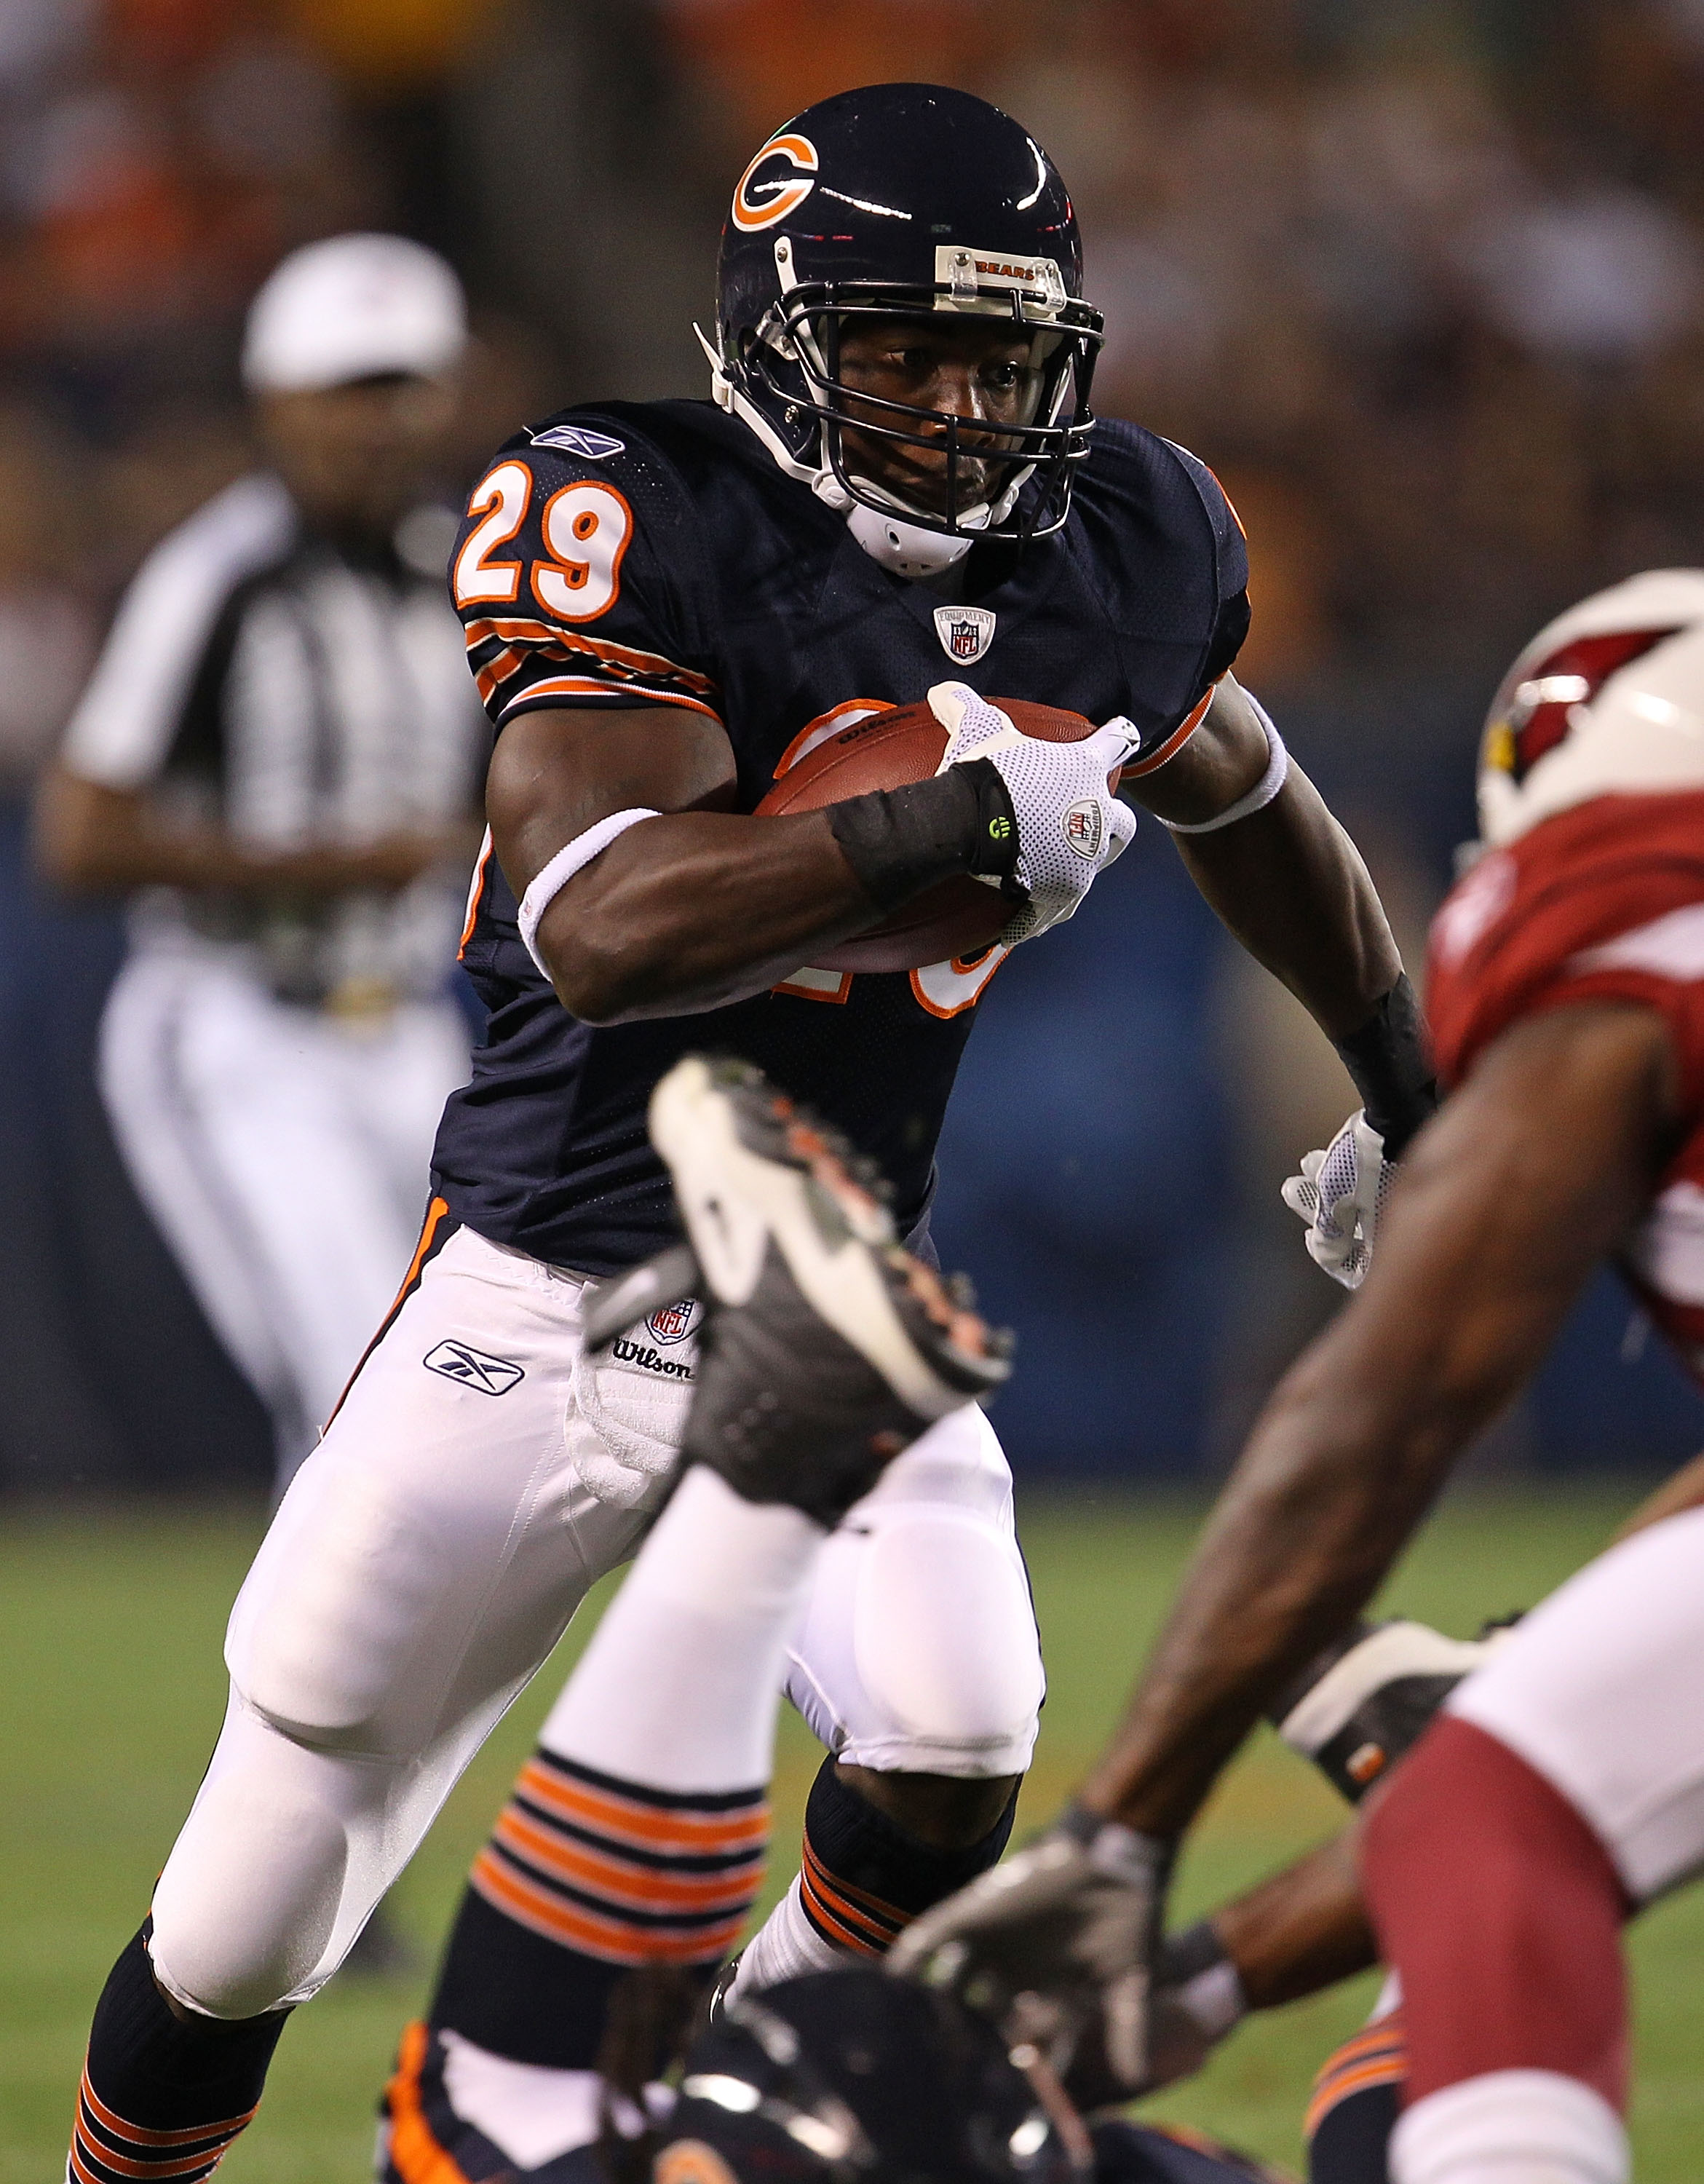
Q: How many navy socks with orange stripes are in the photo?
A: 4